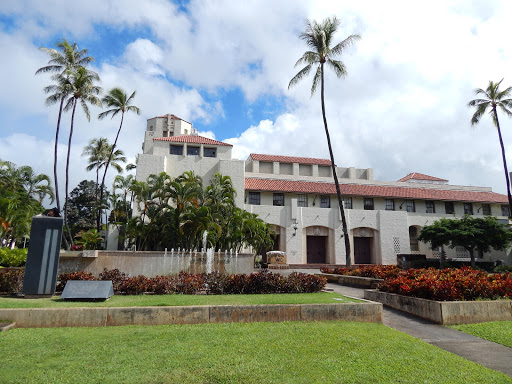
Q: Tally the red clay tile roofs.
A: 5